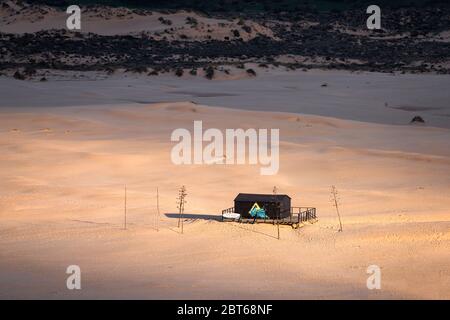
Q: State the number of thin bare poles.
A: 2